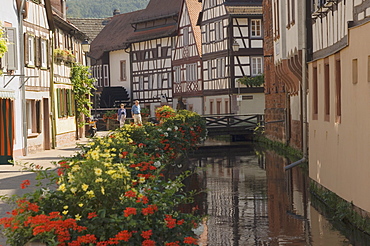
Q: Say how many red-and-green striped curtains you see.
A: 1